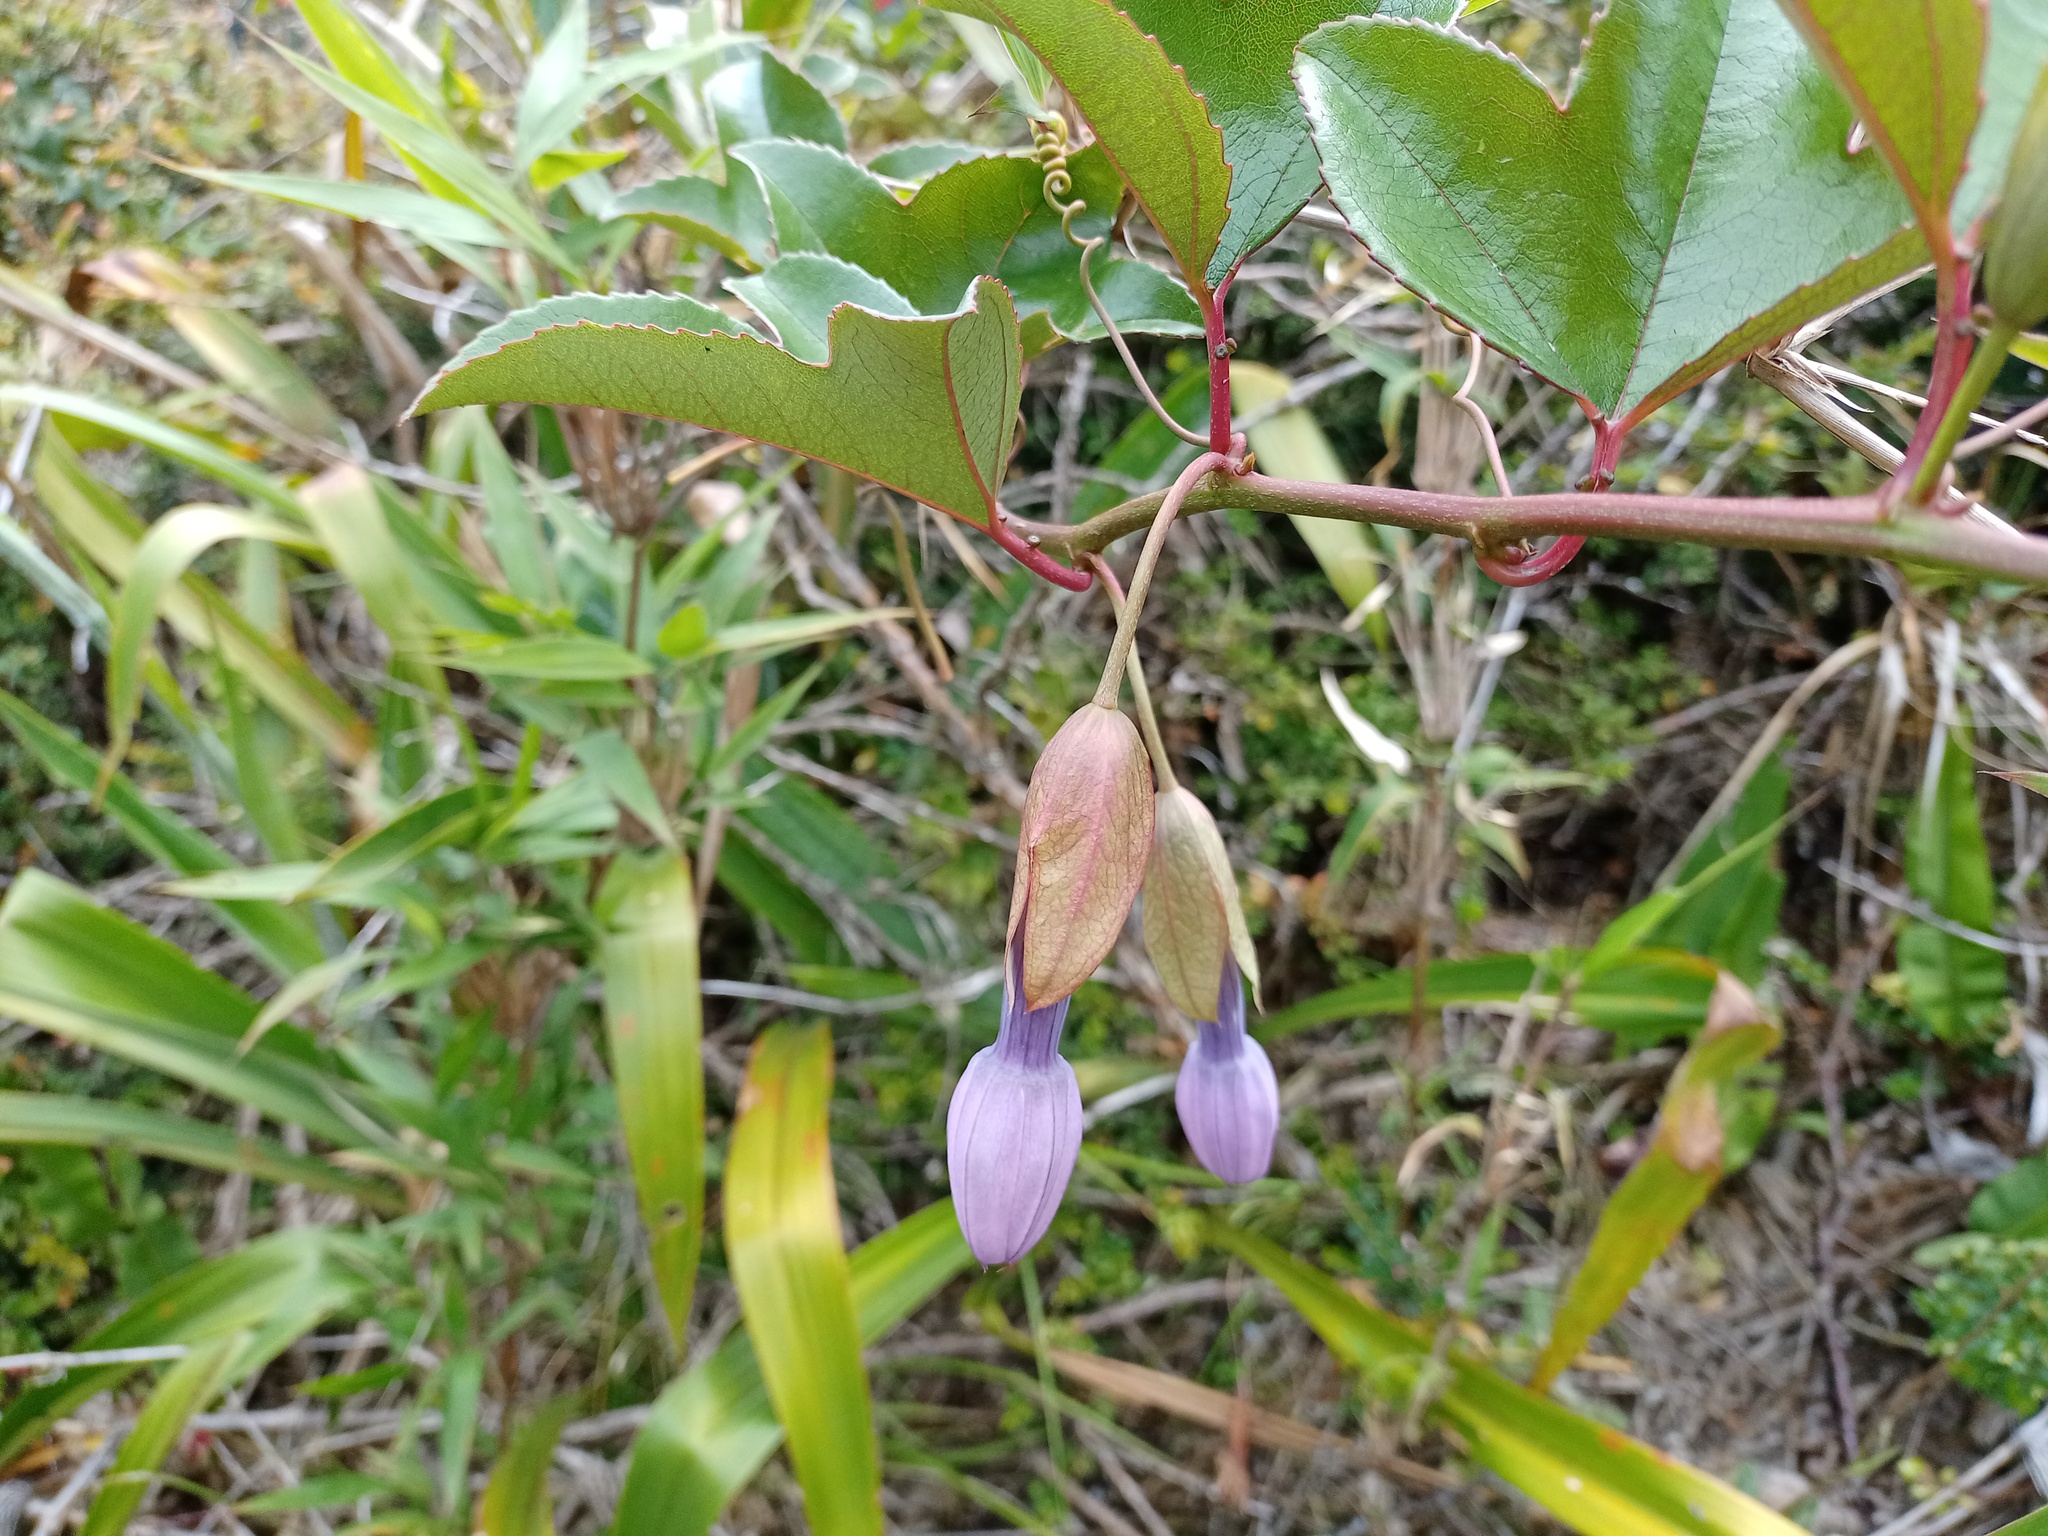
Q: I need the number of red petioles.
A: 4